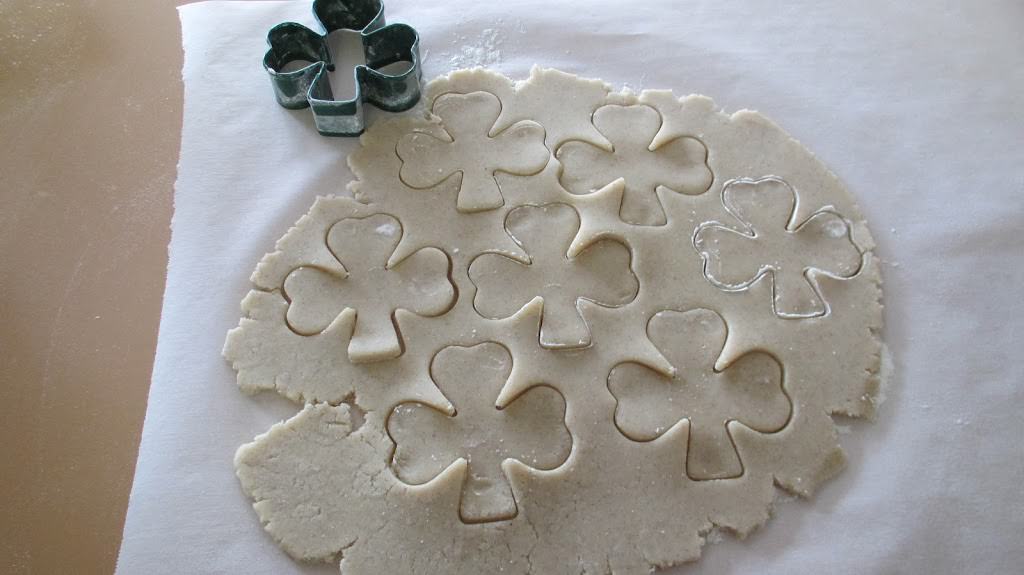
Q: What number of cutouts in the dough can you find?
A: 7